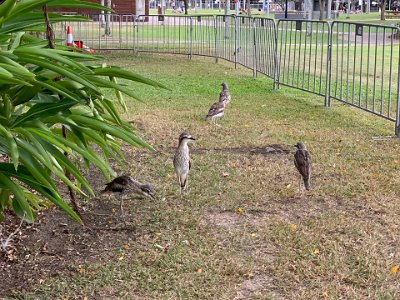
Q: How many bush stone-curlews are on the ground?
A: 5